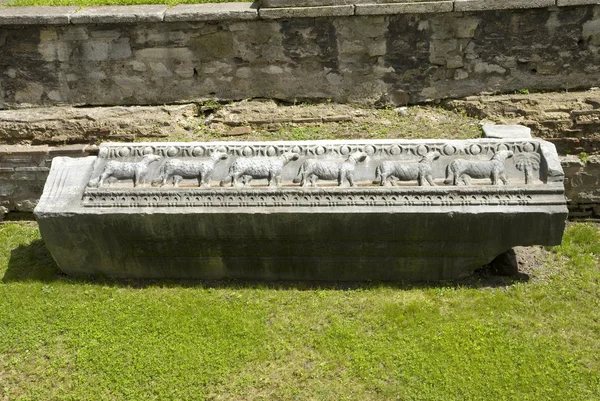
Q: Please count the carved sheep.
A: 6